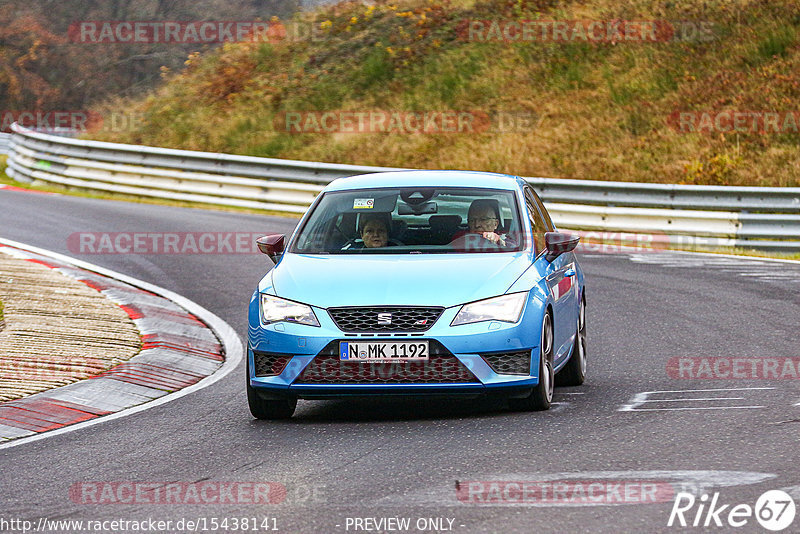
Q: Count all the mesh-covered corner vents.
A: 2